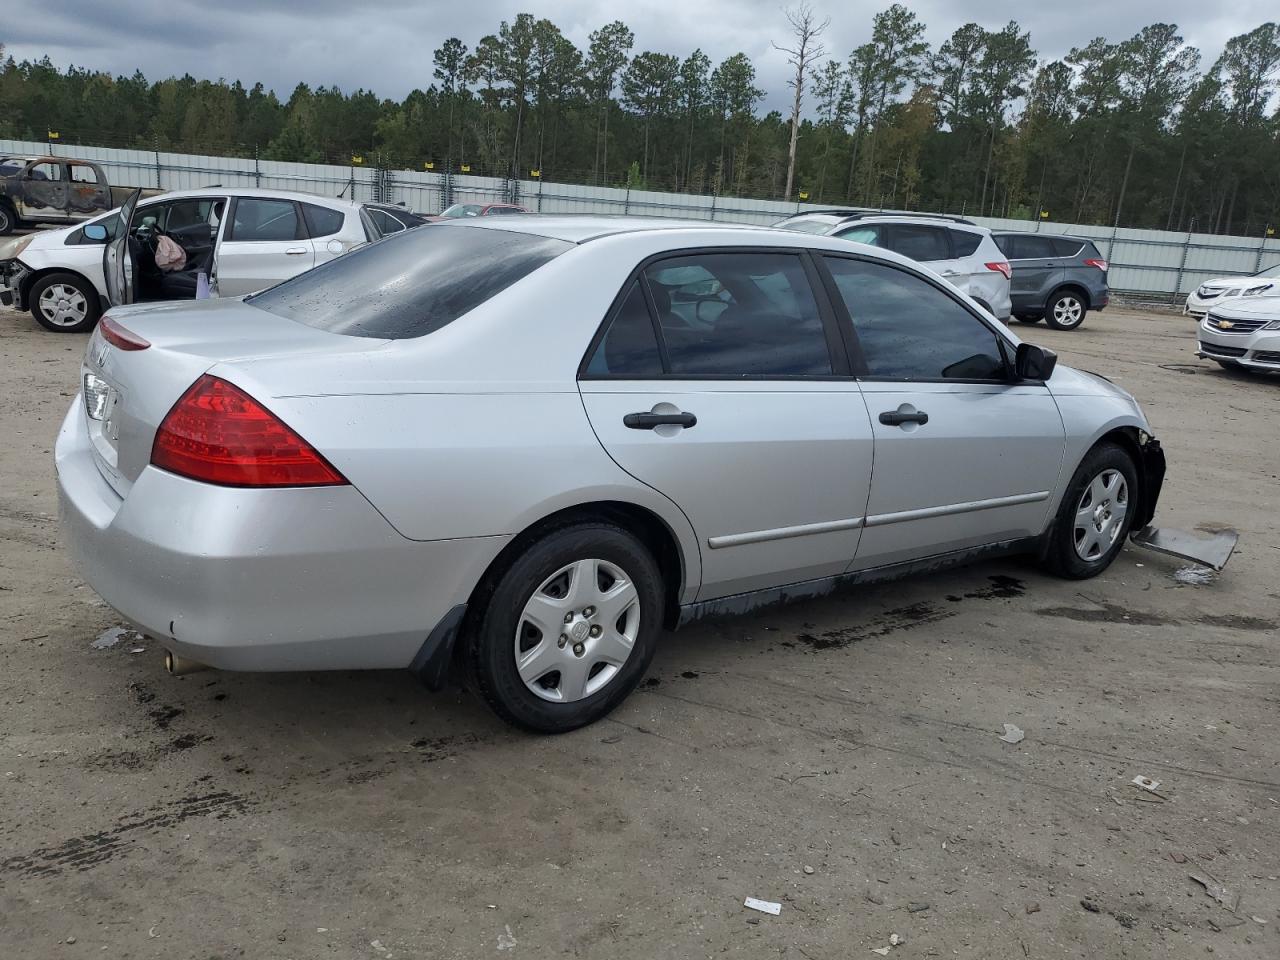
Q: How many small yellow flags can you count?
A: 8